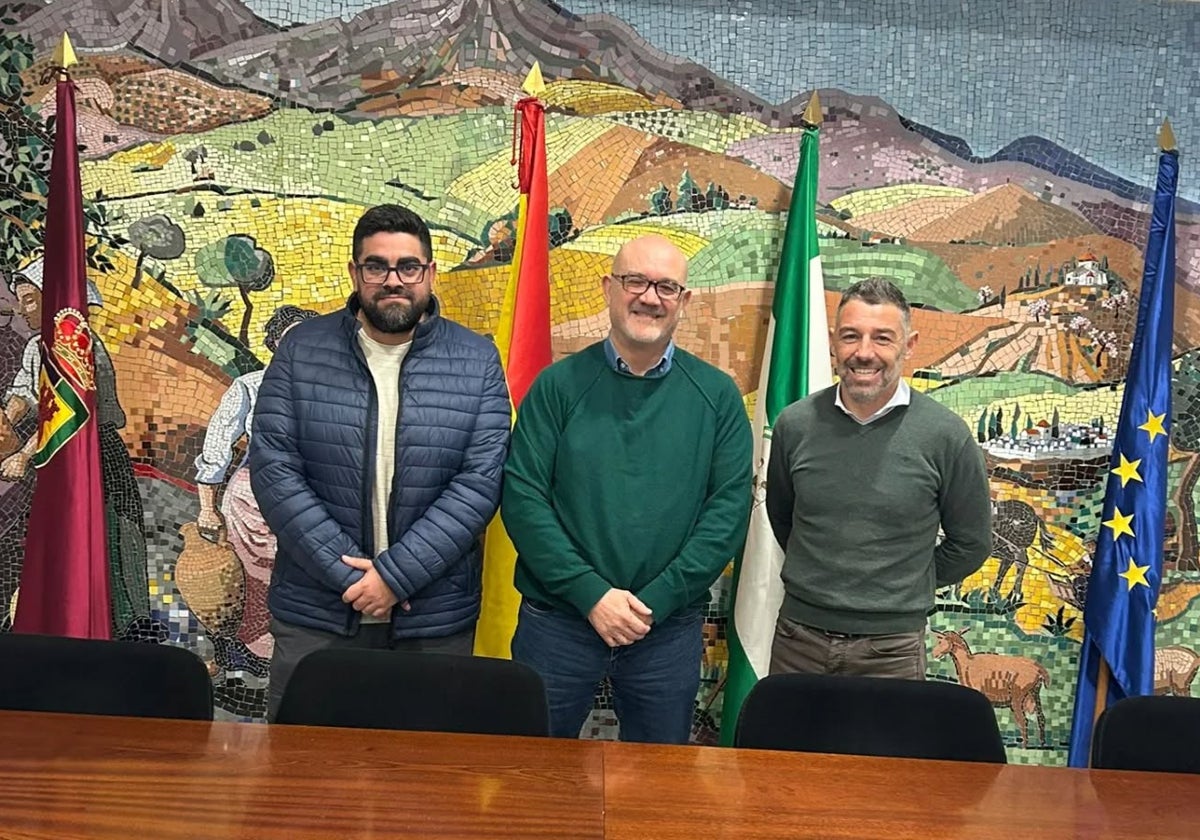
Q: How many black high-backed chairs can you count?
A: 4